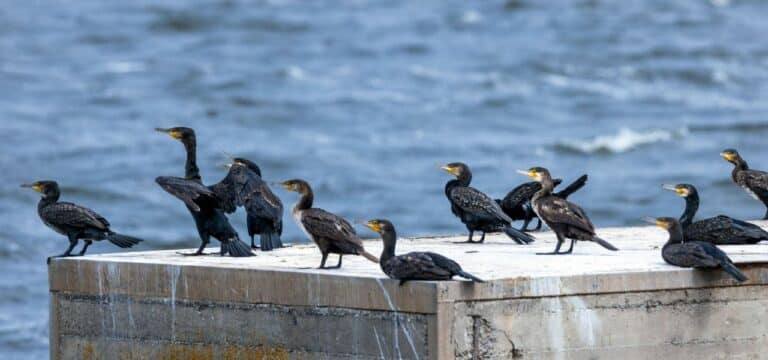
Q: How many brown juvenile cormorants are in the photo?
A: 2